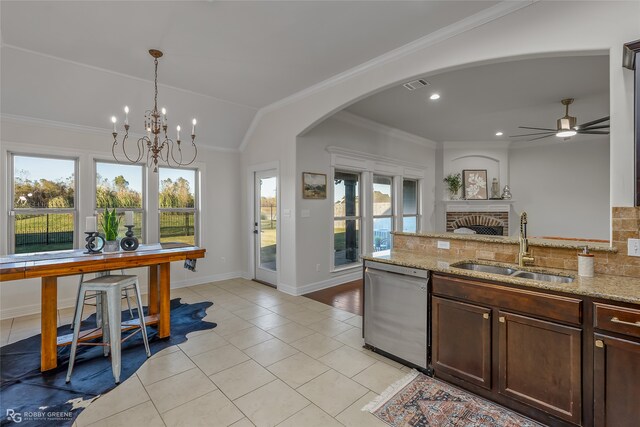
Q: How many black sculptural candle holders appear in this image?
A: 2